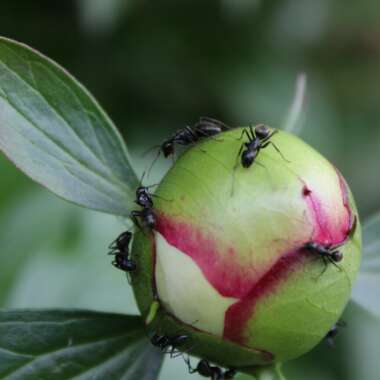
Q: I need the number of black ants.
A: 8